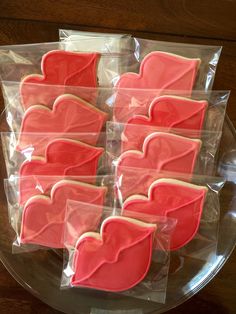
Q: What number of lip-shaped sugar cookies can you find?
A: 9